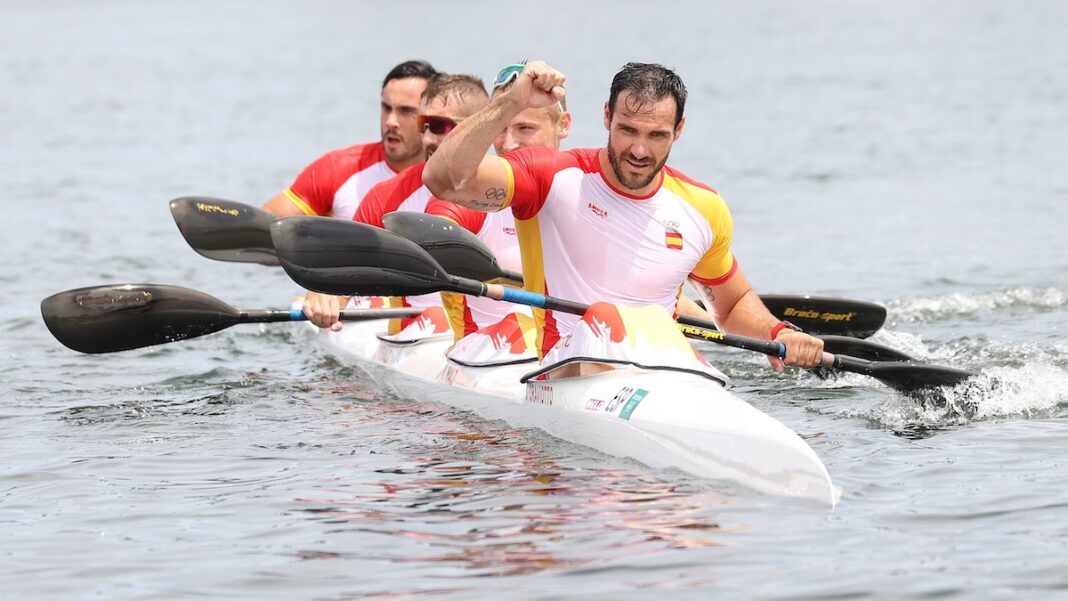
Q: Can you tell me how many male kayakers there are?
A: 4